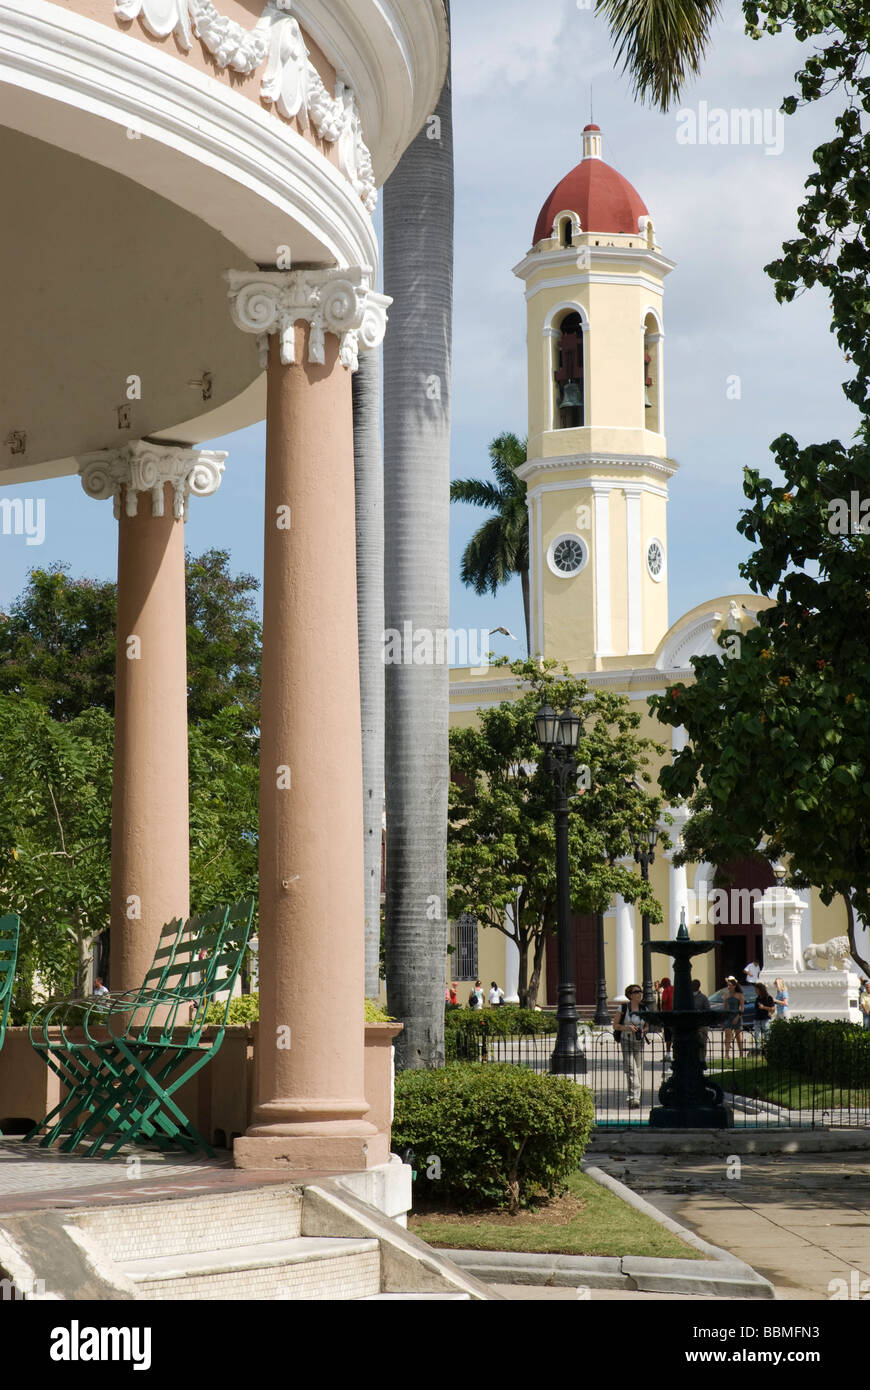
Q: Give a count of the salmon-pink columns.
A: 2